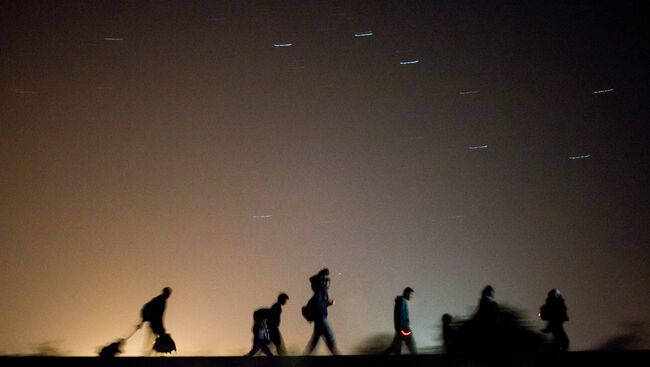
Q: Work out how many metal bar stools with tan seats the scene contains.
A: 0